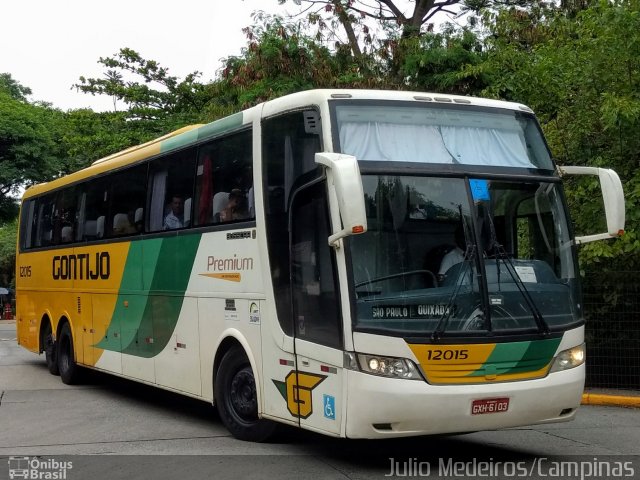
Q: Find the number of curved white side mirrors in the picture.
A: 2